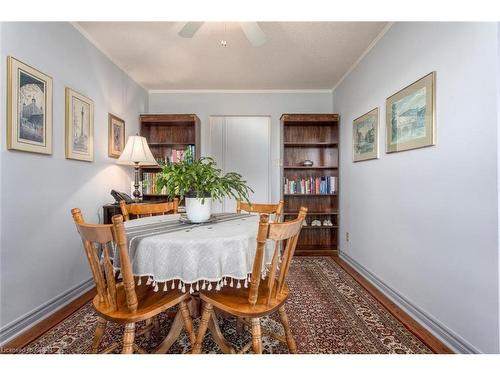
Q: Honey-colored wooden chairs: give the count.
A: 4